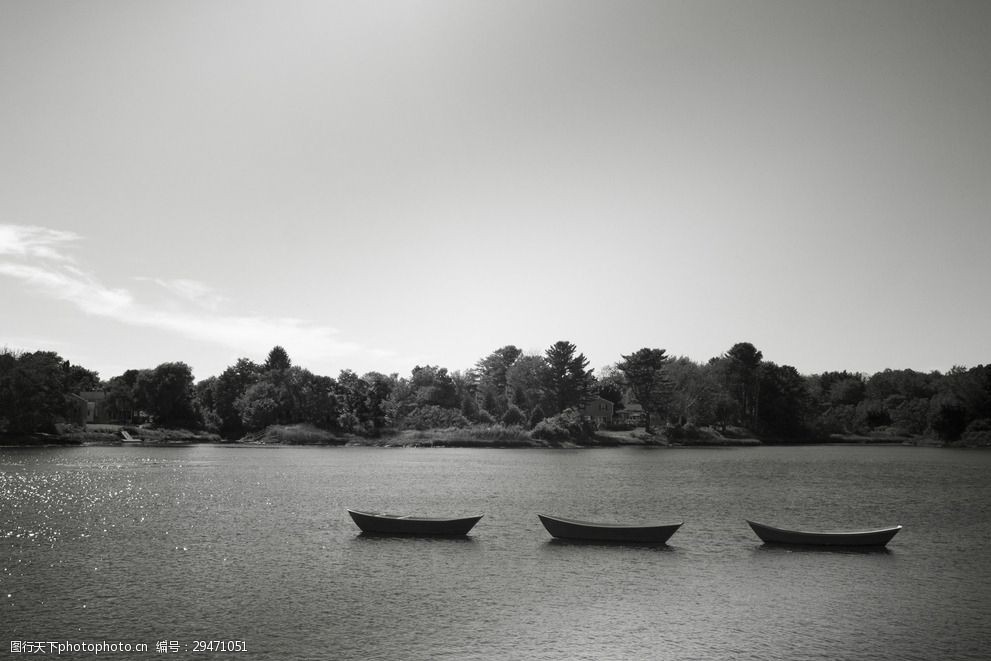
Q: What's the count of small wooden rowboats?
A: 3